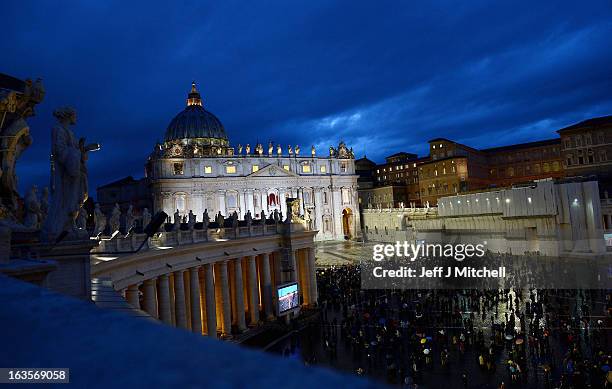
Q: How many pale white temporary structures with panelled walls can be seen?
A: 1